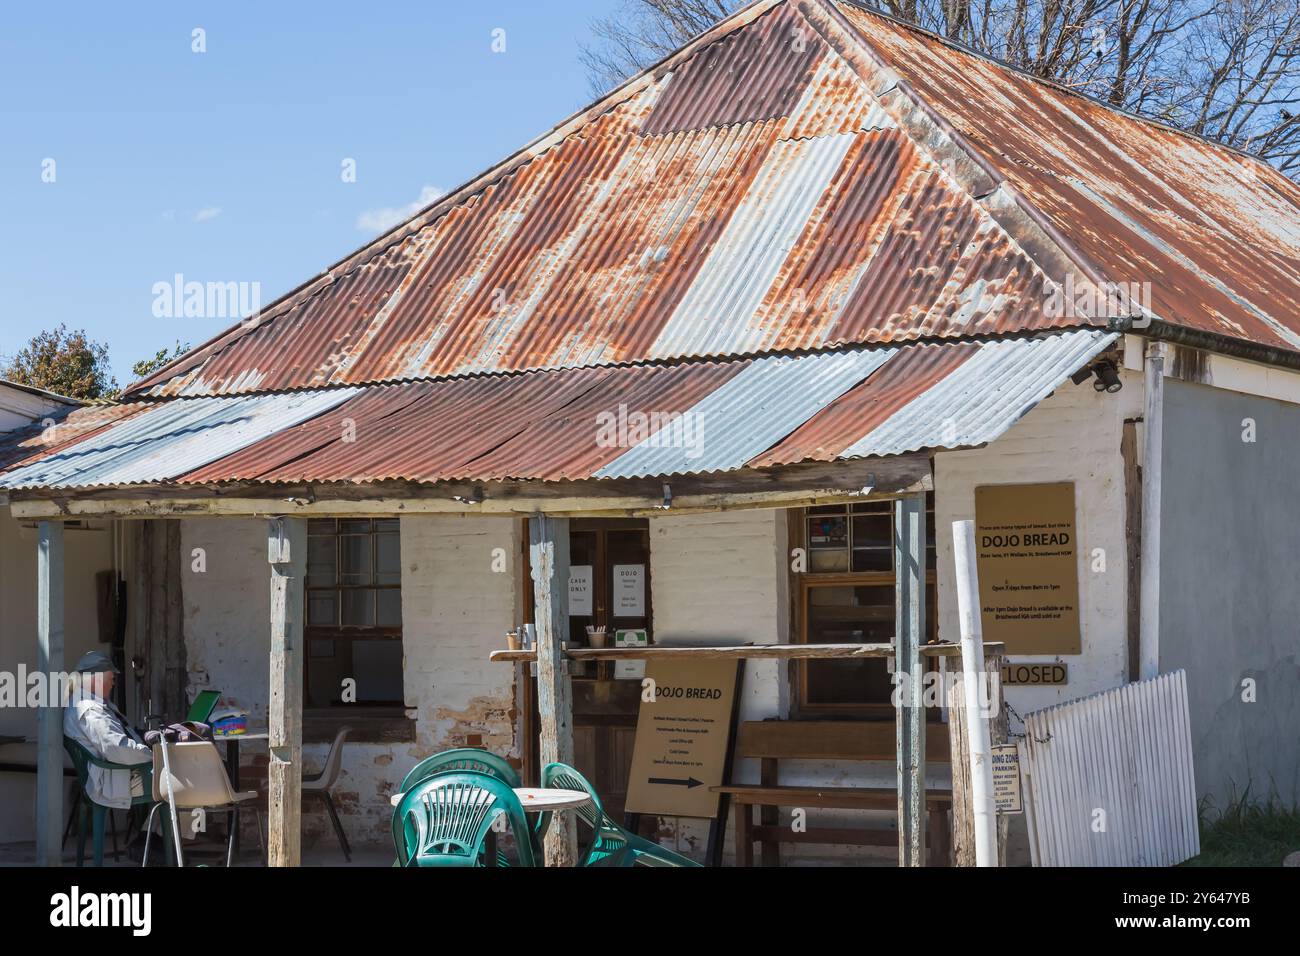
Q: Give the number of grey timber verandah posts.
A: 4